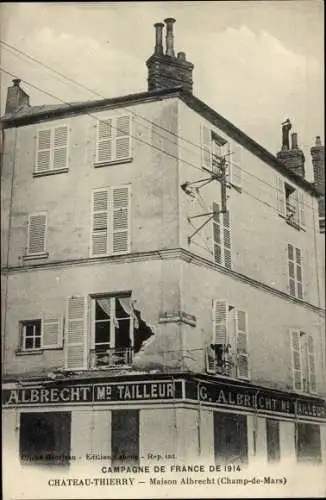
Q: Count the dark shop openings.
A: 5